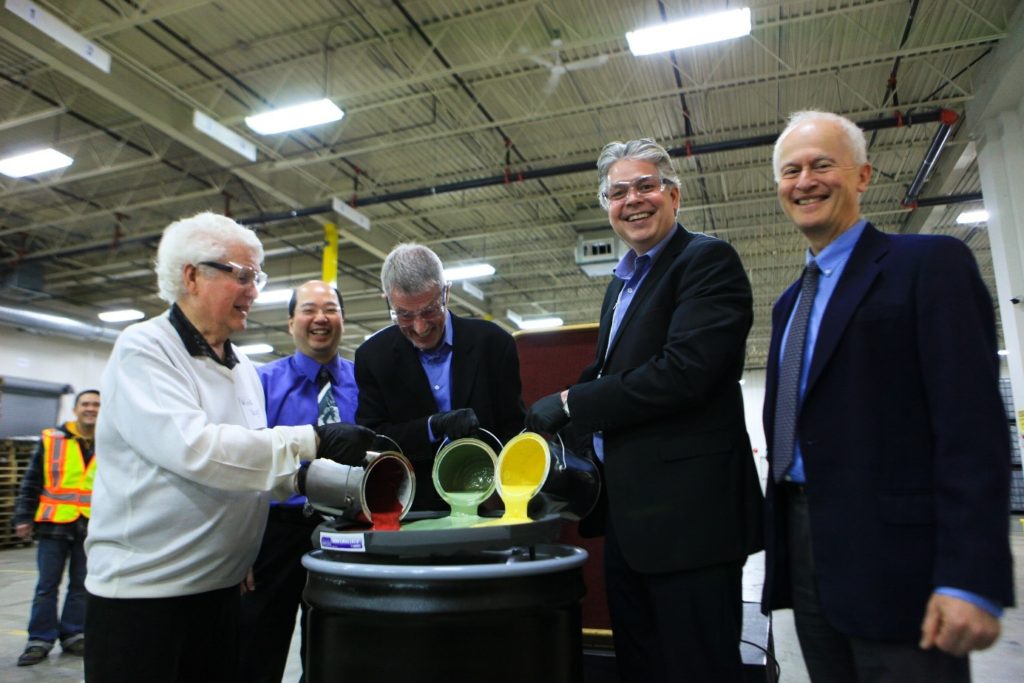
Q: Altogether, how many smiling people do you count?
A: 6